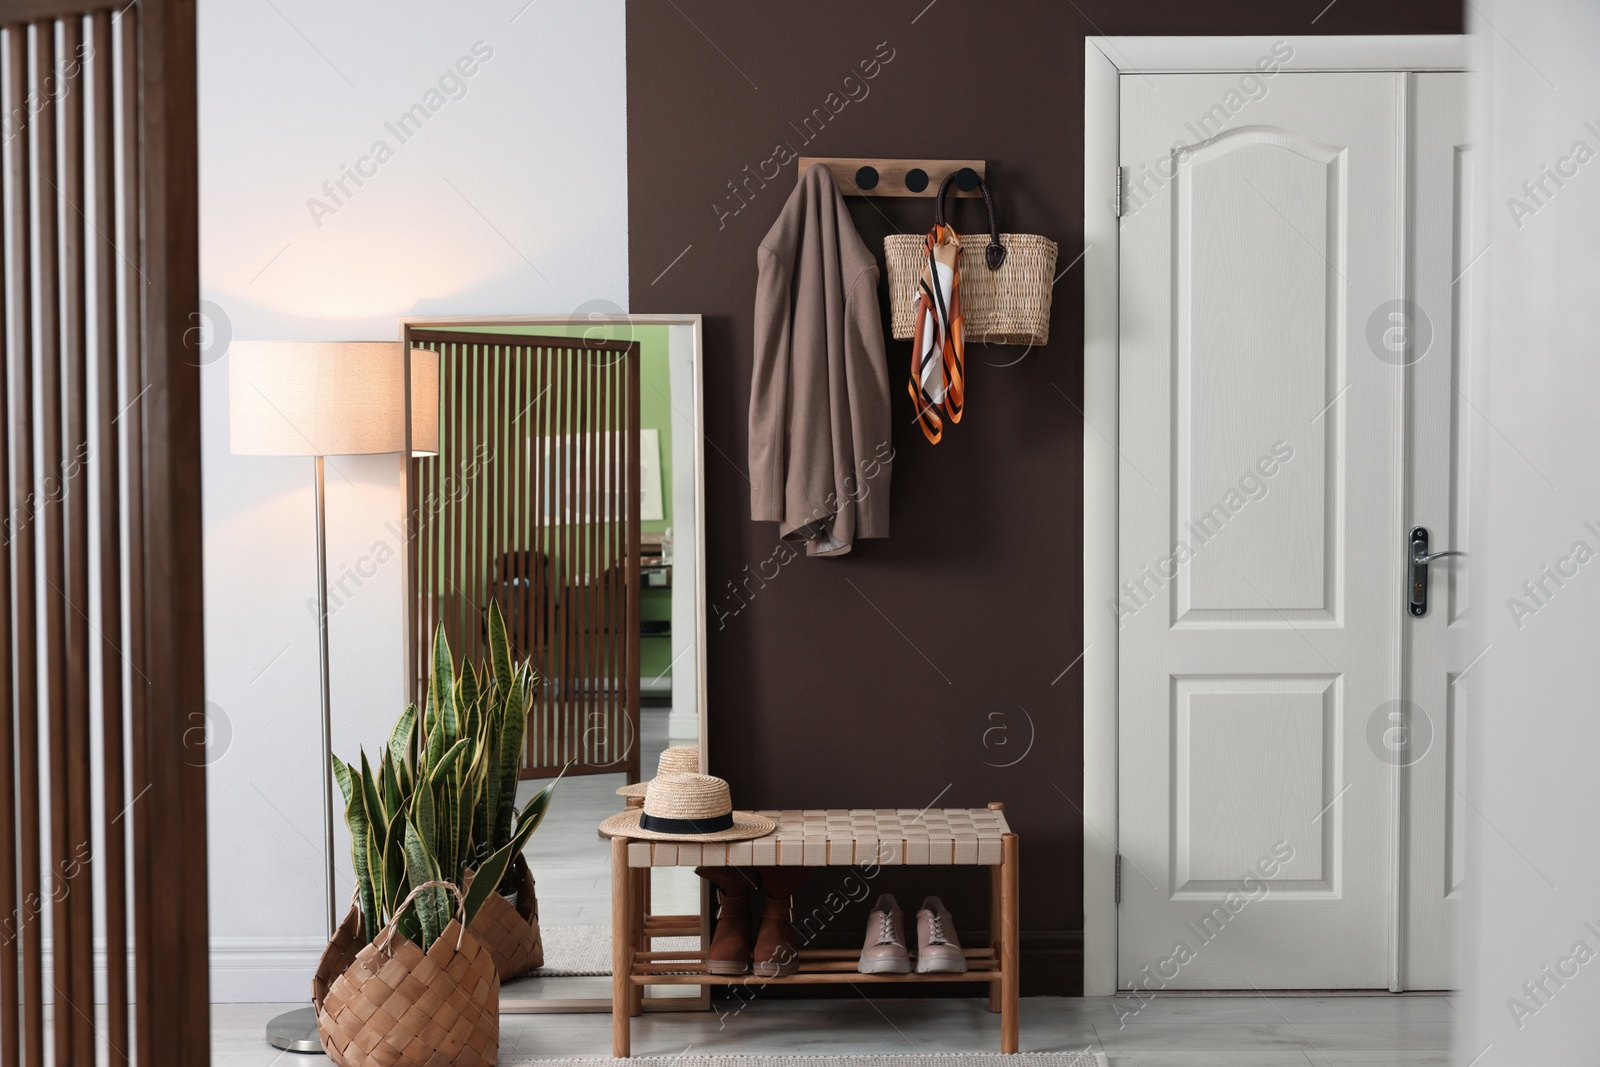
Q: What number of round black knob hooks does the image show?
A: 3